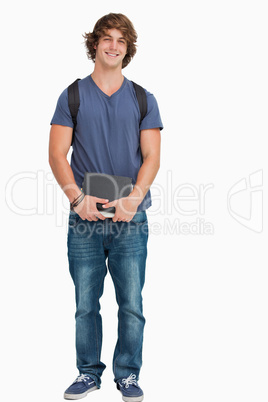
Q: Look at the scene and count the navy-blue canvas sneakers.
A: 2